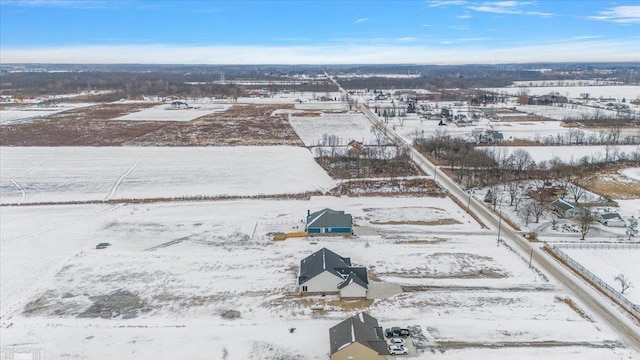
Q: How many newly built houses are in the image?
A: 3